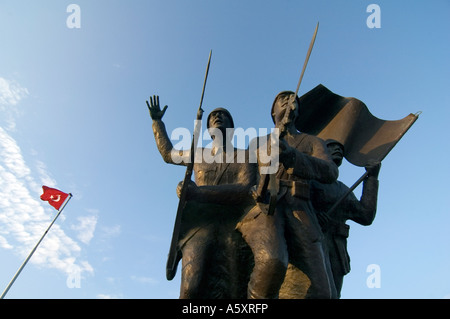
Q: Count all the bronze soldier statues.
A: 3